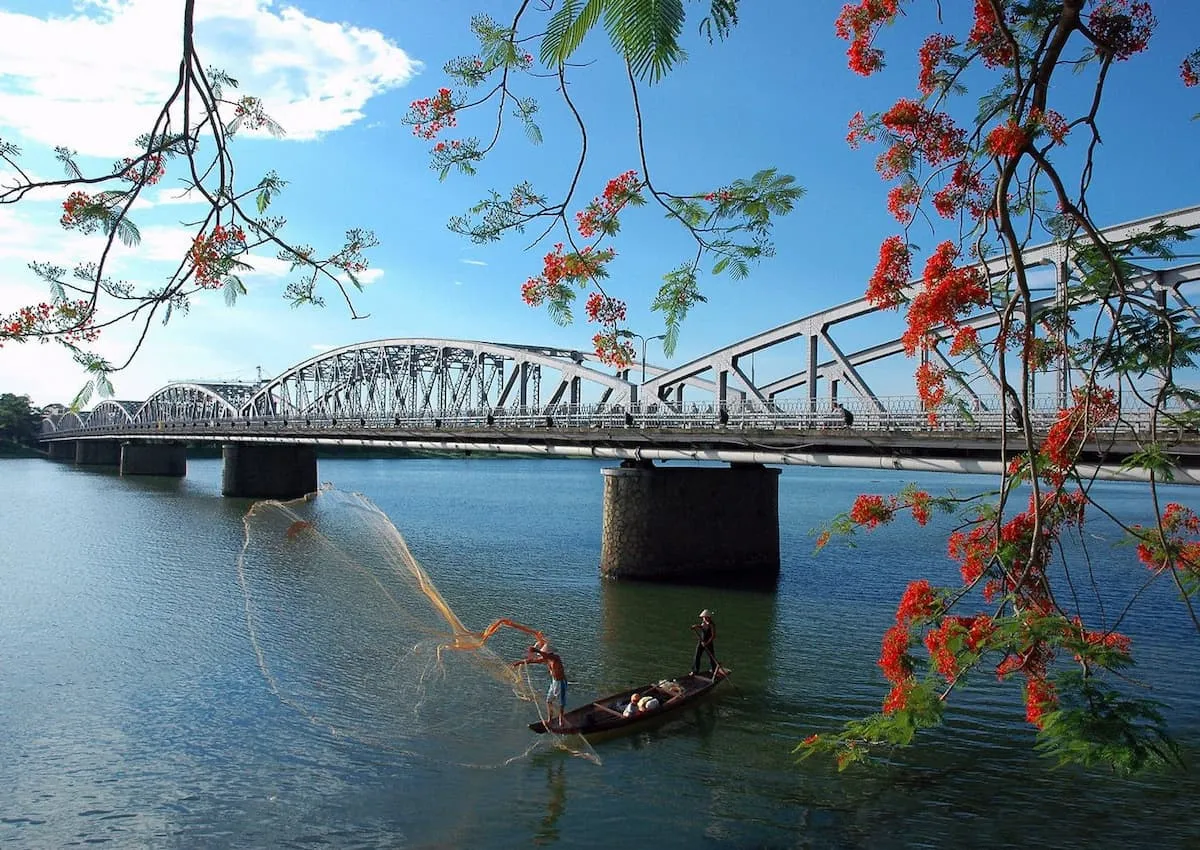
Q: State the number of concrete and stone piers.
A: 5